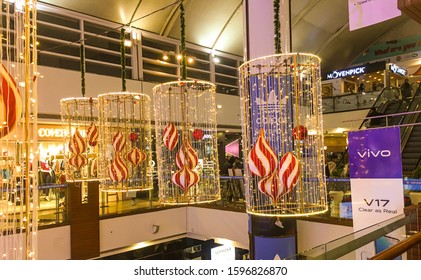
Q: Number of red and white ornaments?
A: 13